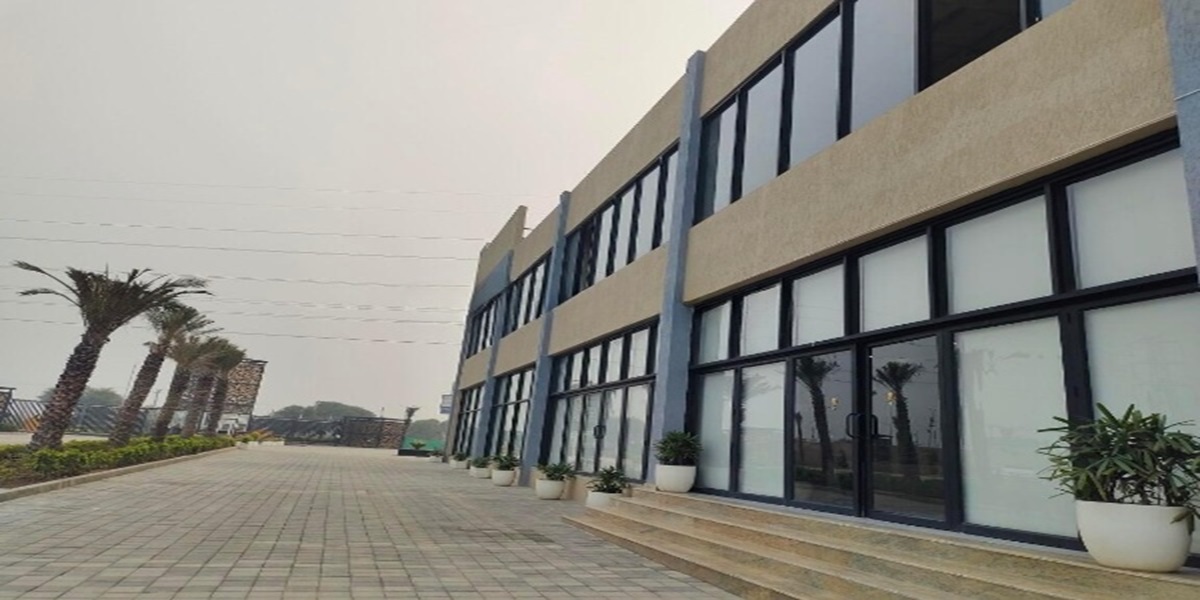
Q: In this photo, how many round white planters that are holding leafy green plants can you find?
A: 8